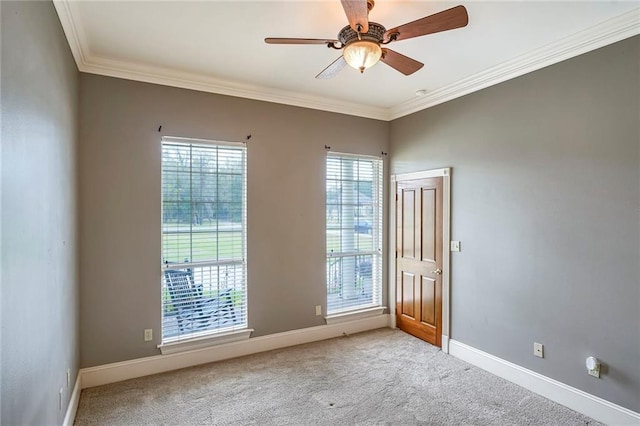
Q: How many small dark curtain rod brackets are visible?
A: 4